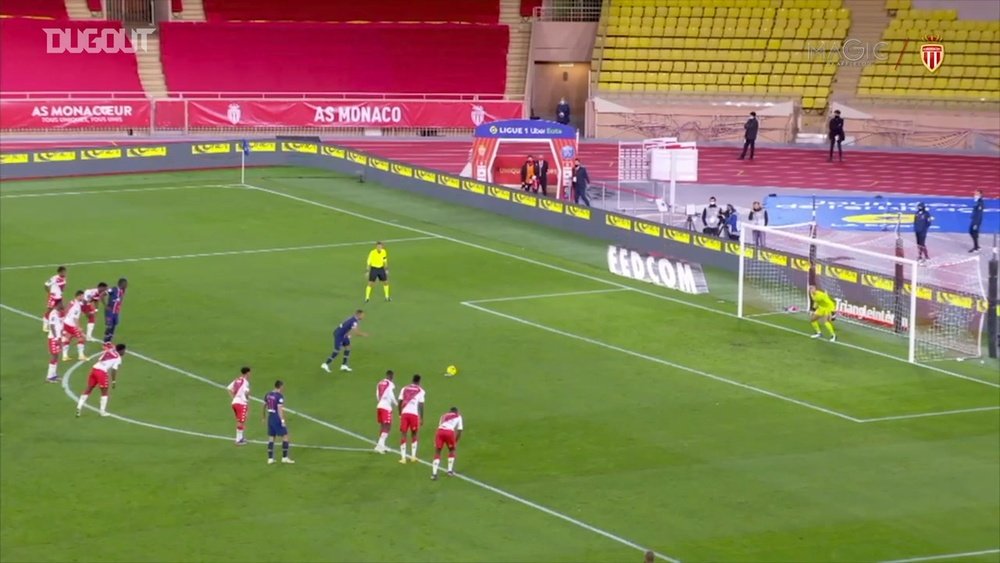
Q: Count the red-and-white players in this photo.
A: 9